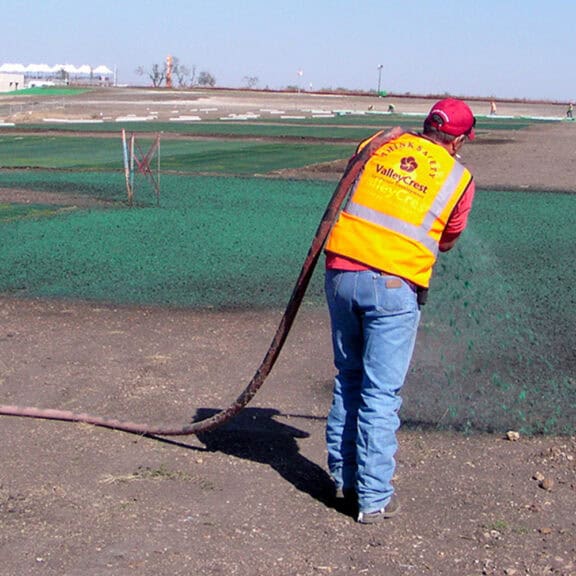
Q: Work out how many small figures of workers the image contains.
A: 4